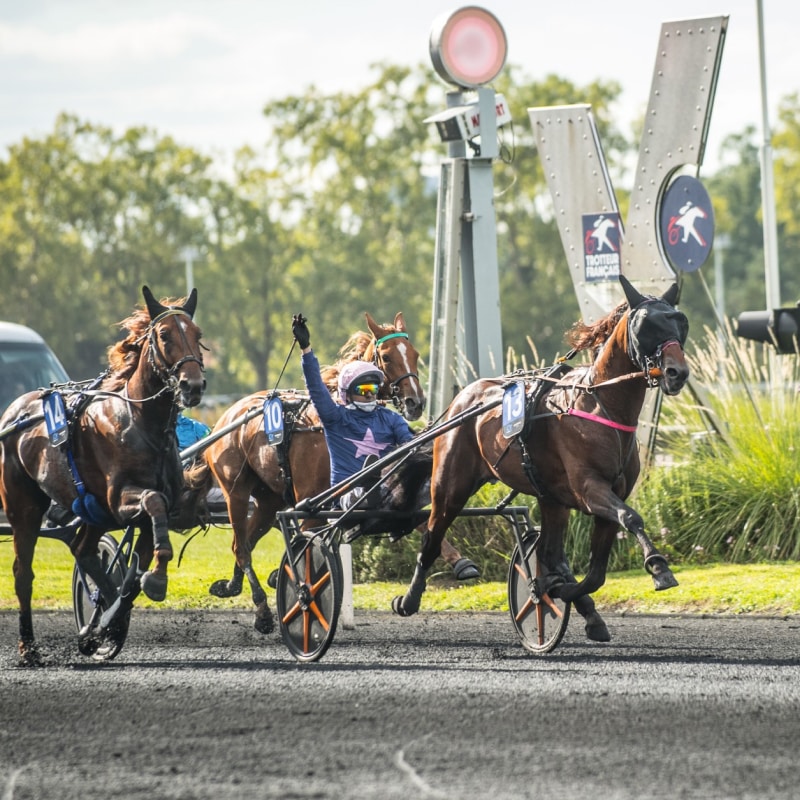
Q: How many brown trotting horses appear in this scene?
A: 3